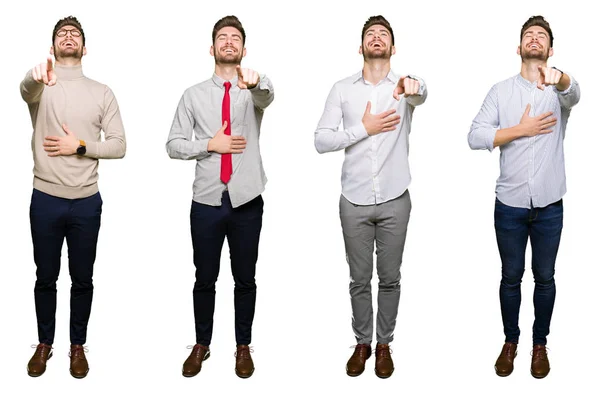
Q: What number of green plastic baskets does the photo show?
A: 0